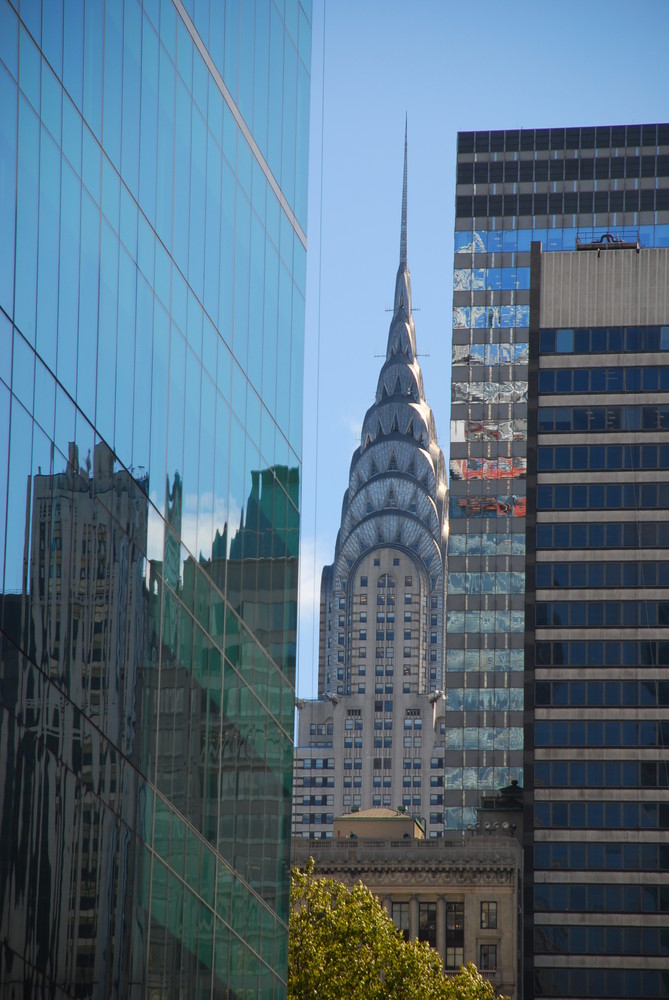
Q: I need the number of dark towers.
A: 2